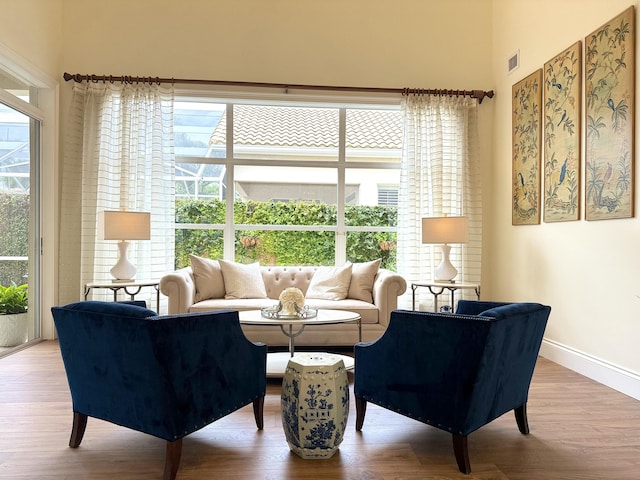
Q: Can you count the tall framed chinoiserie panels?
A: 3